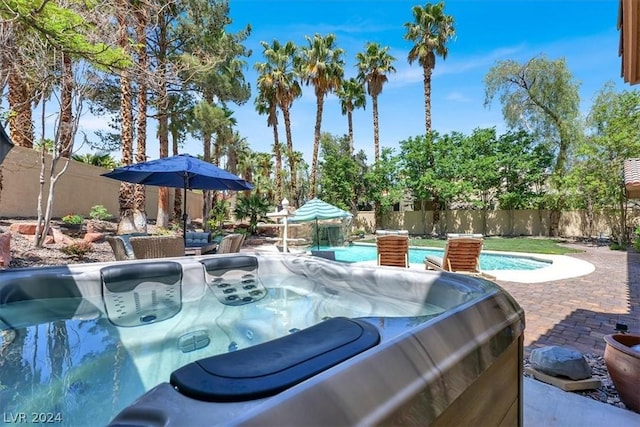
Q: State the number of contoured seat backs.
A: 2